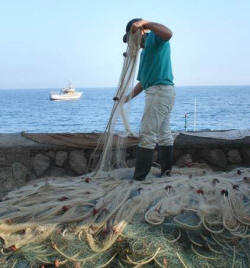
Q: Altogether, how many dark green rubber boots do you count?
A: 2